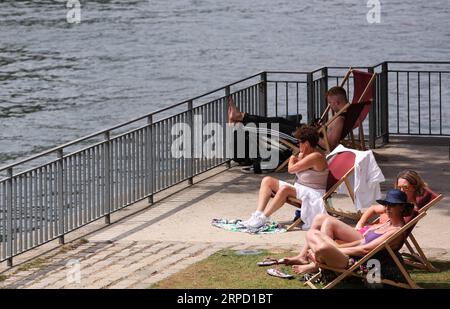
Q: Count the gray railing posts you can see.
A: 11